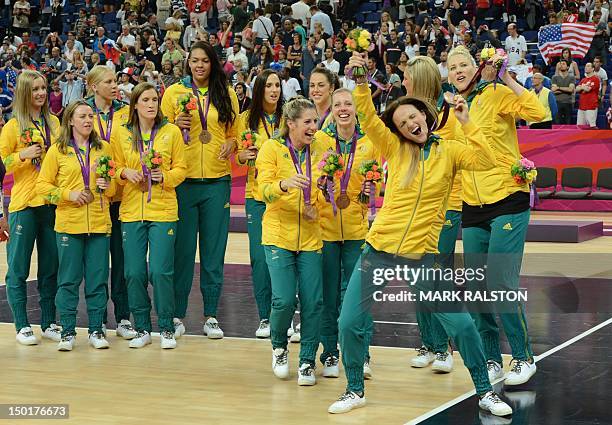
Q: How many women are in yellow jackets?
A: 12